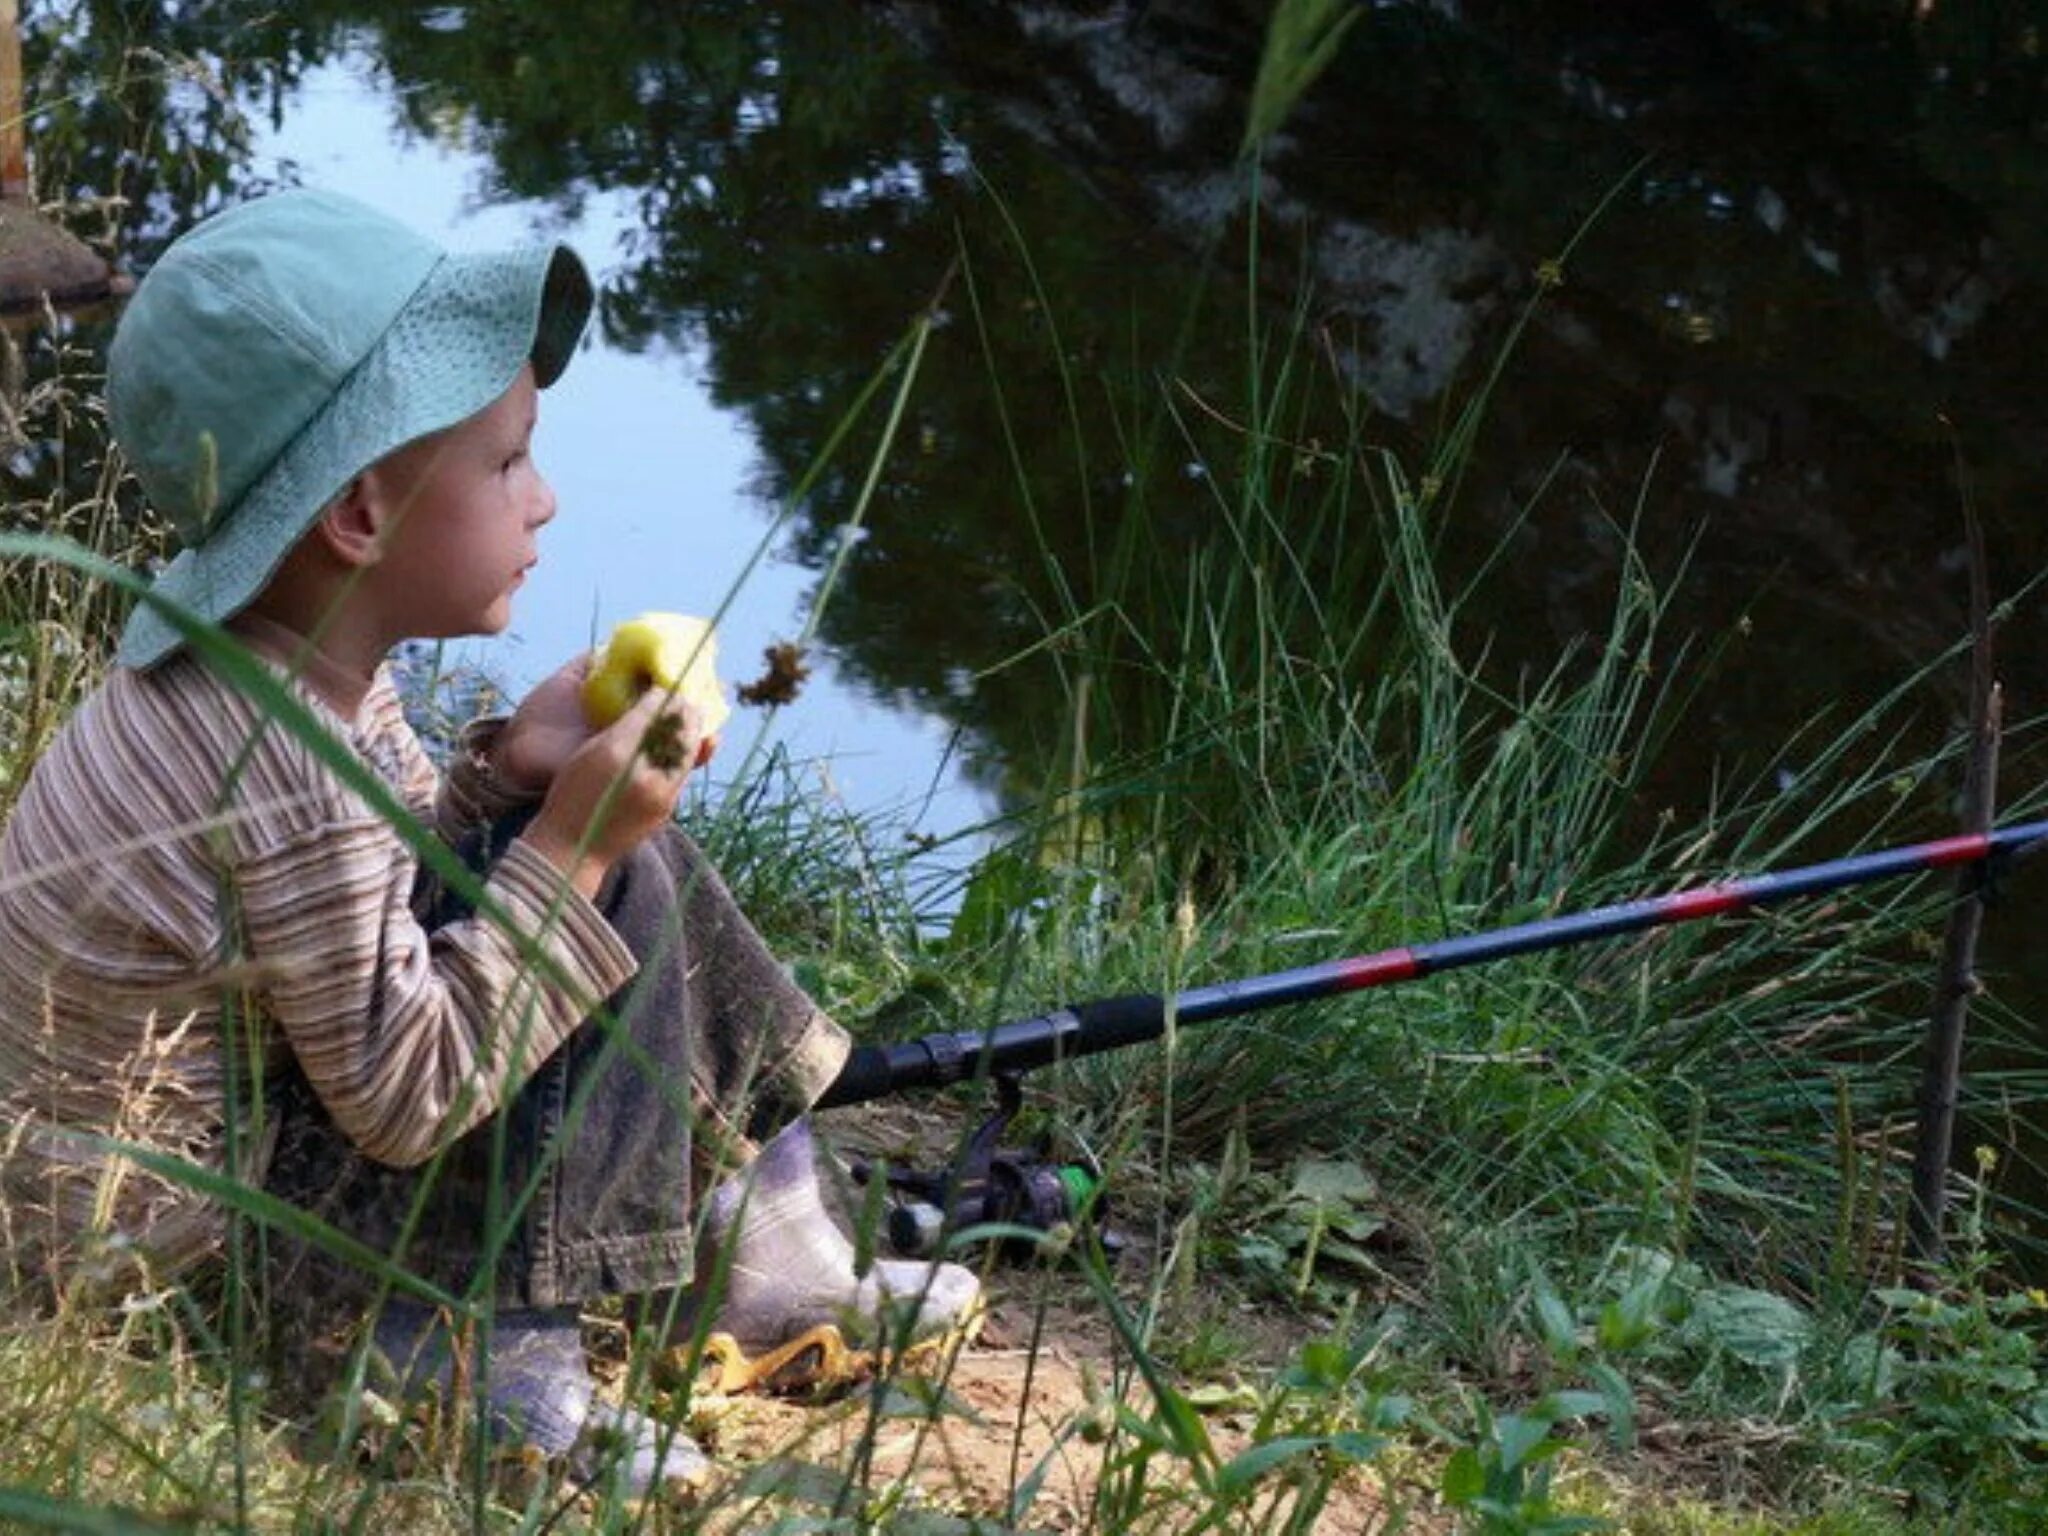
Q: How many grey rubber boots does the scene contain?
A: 2